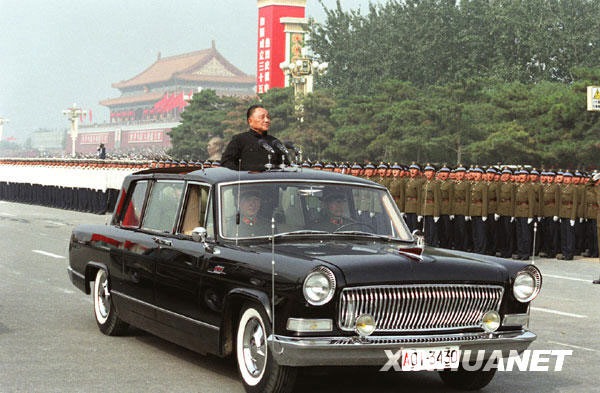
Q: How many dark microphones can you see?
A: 3